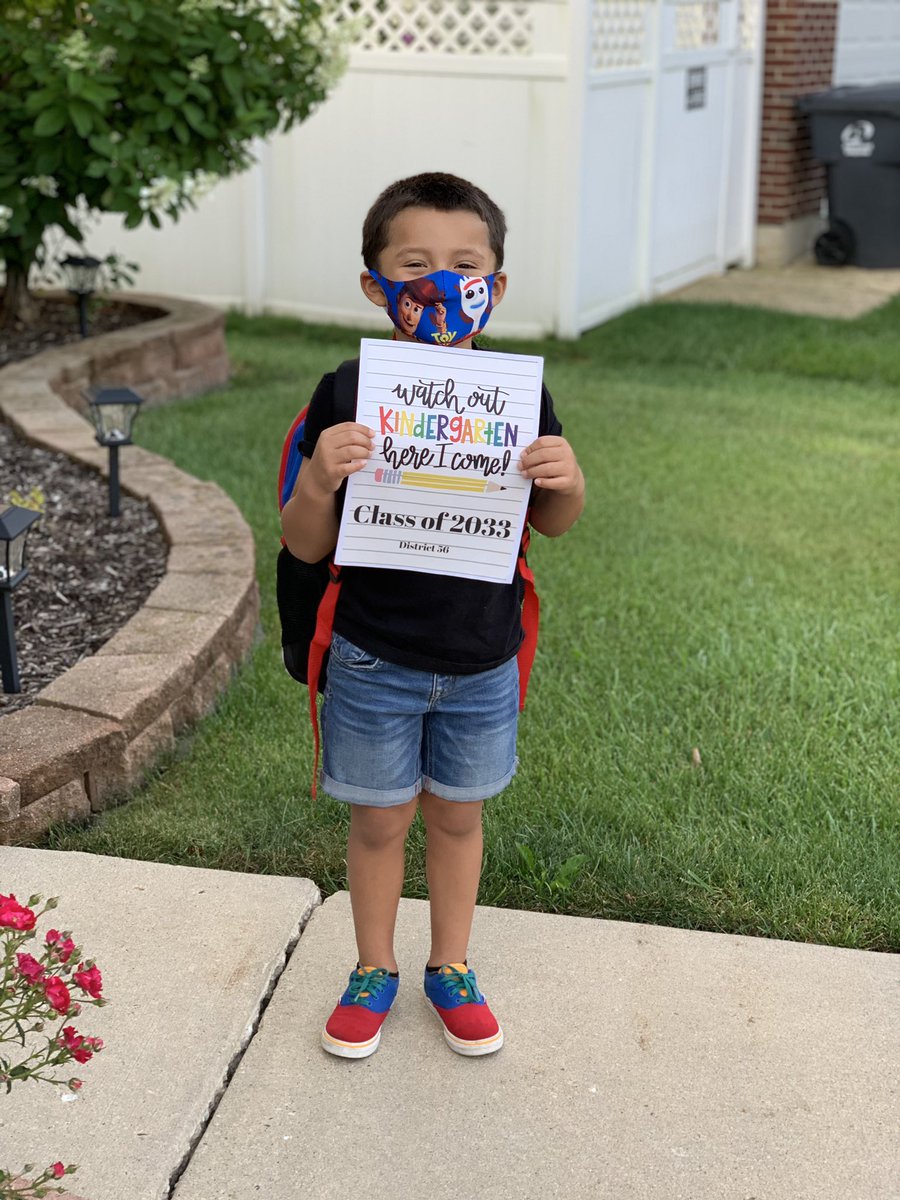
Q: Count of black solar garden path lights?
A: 3